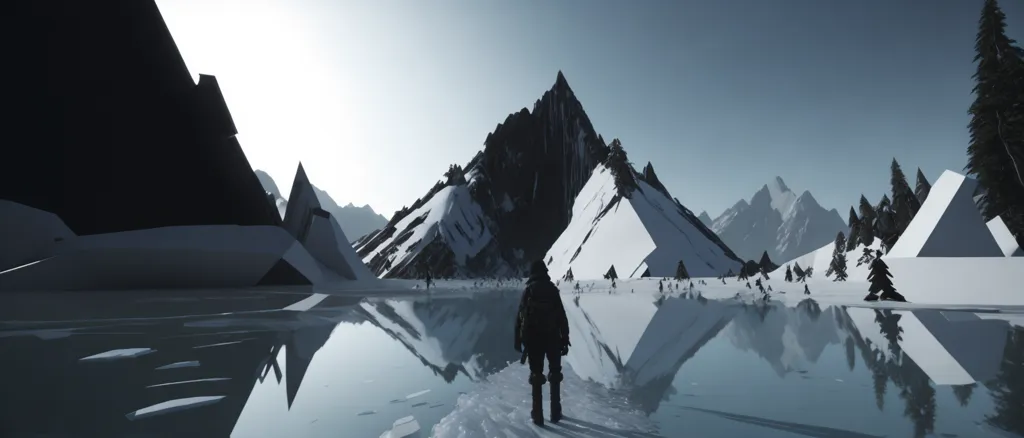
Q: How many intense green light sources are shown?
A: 0